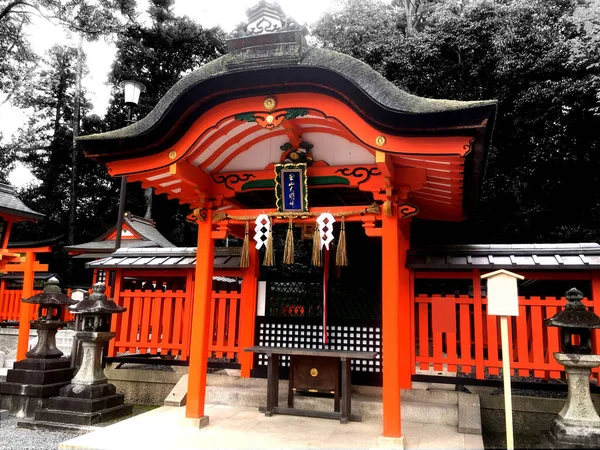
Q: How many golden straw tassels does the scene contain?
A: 5